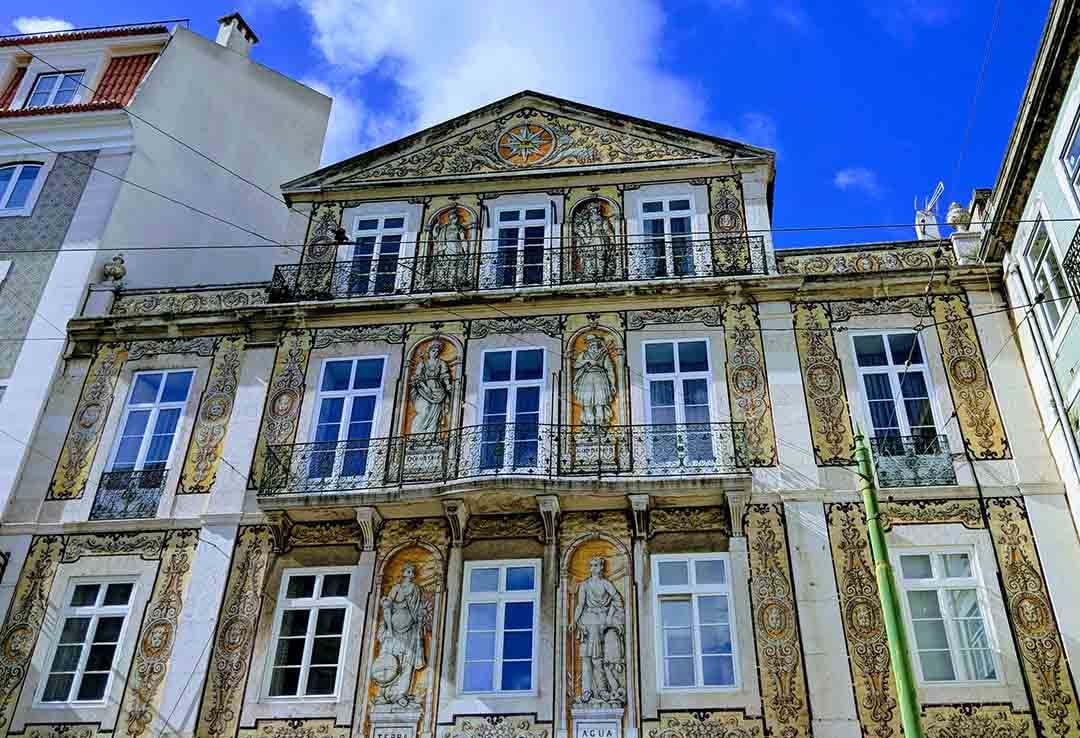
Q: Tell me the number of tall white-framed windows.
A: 13